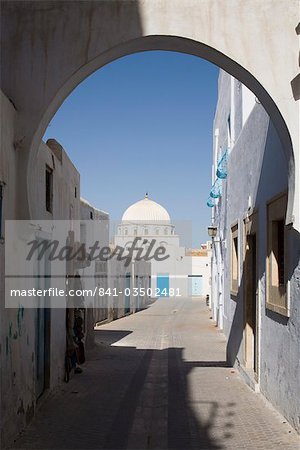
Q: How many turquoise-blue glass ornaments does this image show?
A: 3